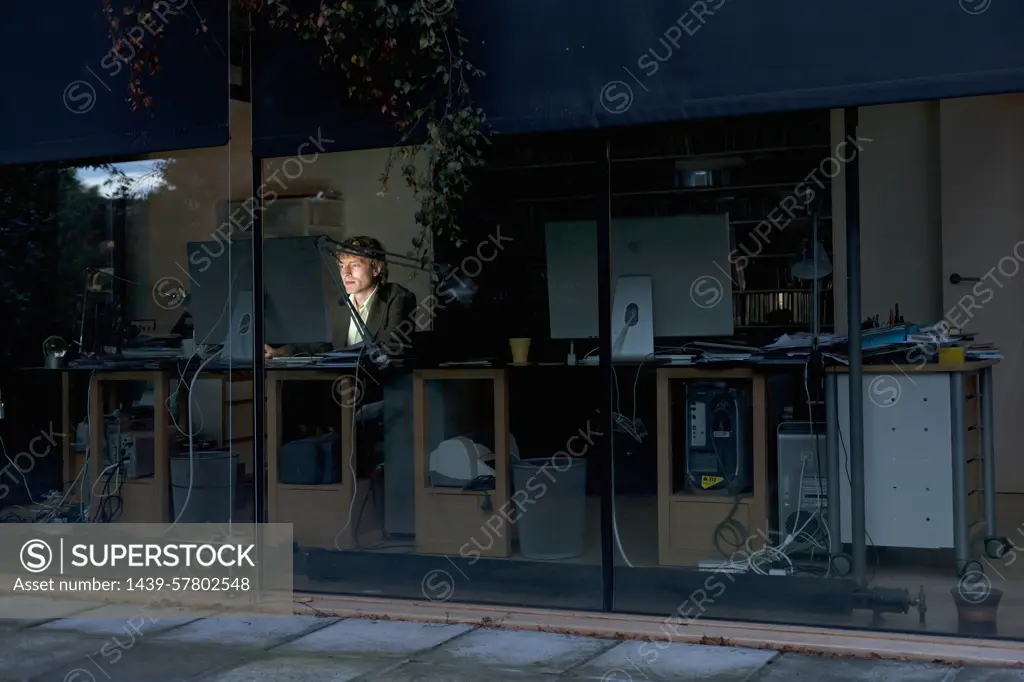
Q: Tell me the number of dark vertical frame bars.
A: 3